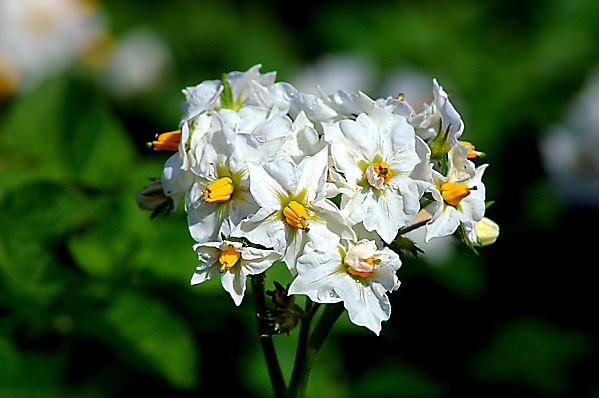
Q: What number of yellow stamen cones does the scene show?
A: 8